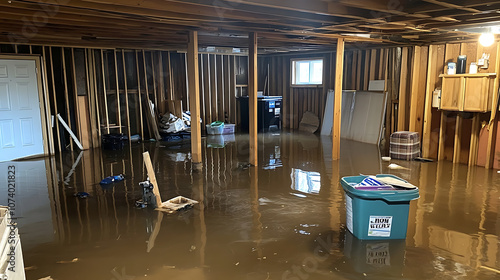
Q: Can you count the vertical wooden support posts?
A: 3